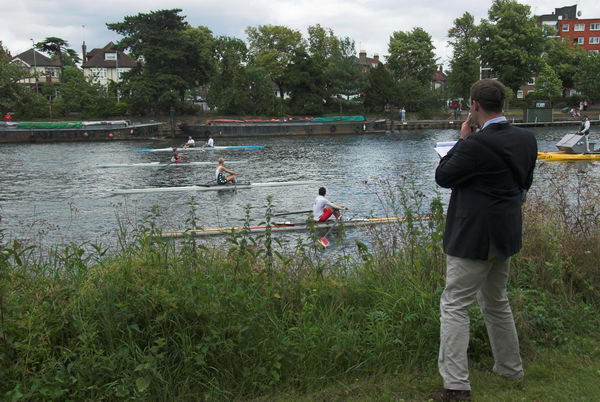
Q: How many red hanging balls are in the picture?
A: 1